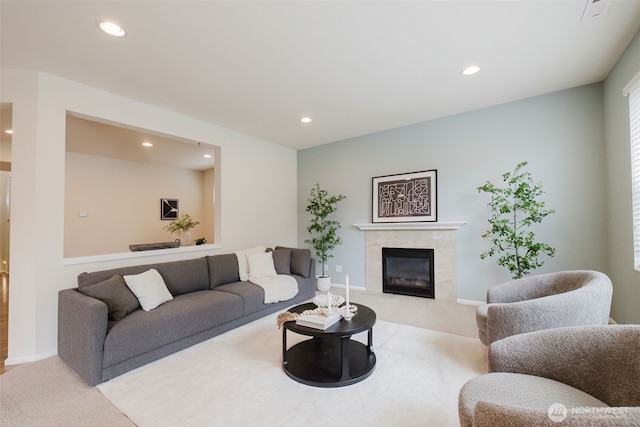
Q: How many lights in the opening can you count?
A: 2